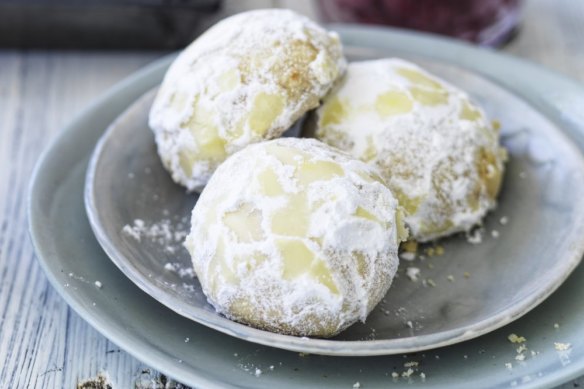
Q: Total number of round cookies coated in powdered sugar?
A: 3